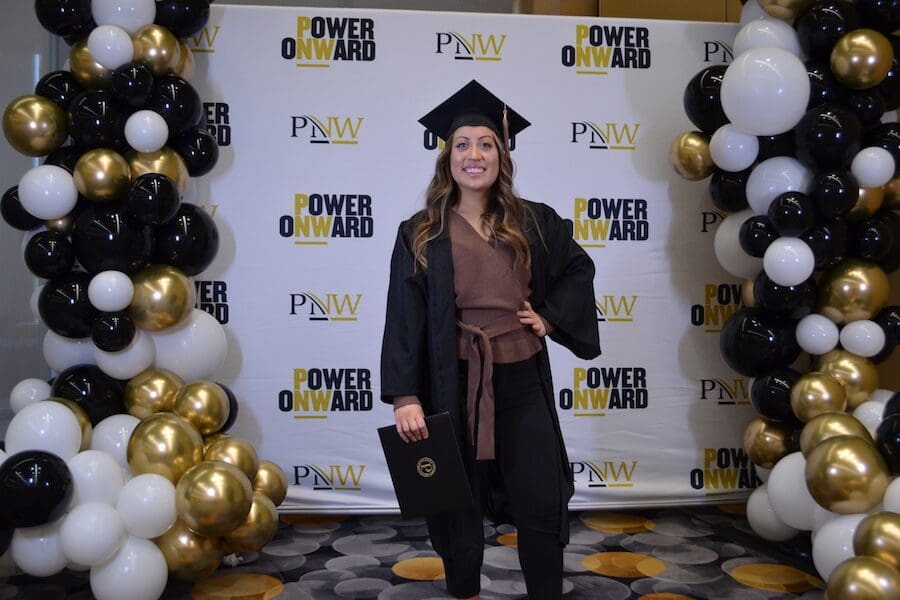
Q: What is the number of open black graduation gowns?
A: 1